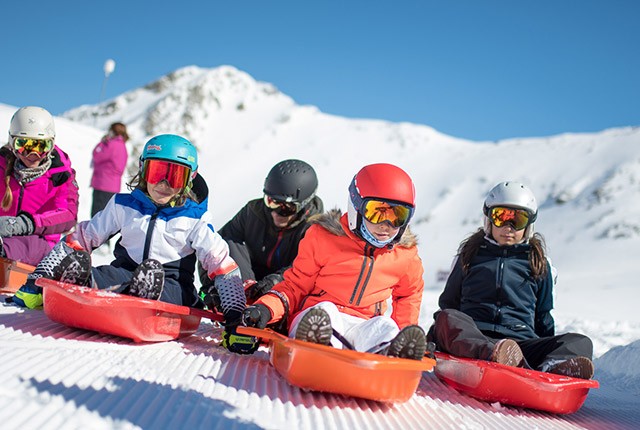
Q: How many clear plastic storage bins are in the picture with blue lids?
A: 0